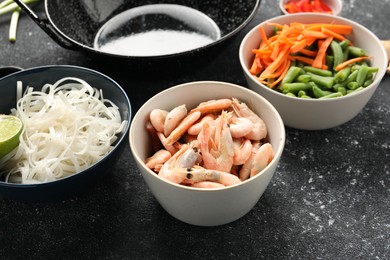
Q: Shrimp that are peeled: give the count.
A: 0